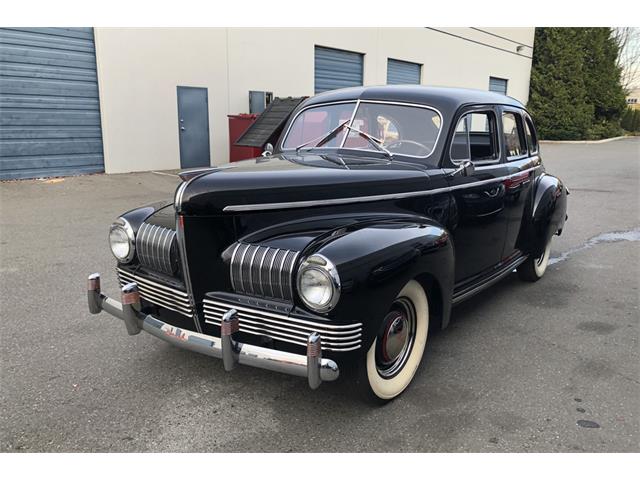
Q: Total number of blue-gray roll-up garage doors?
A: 4